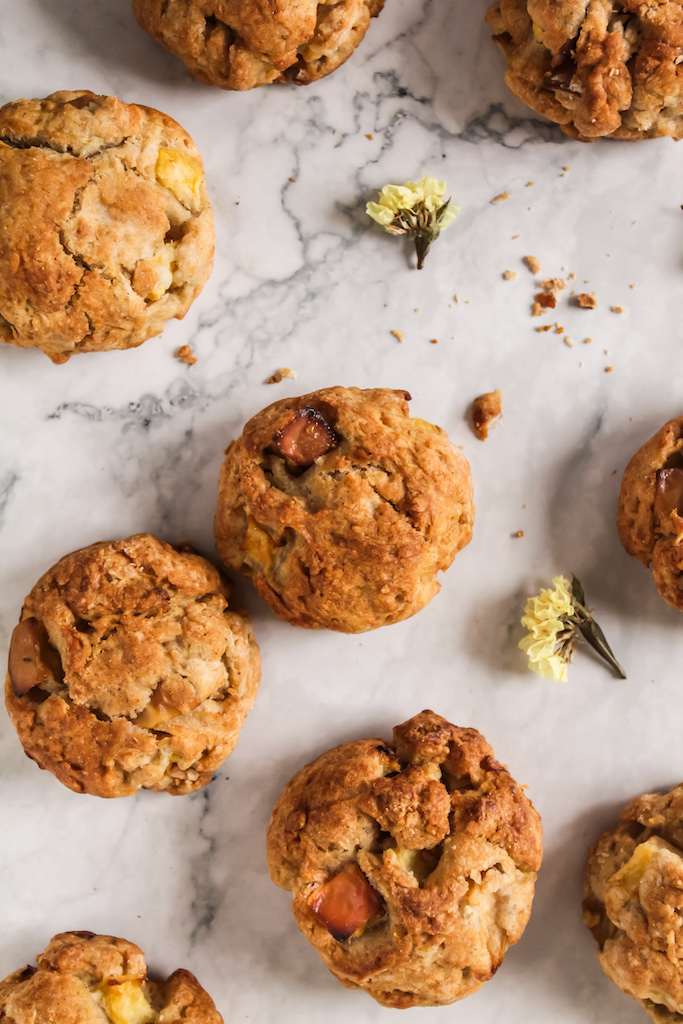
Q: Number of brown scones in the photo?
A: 9